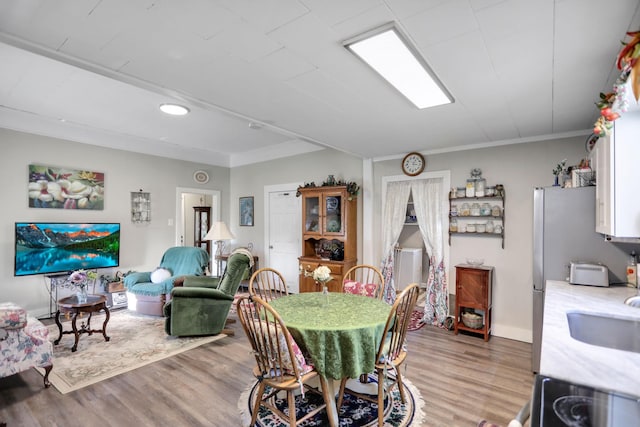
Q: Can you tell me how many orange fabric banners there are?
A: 0